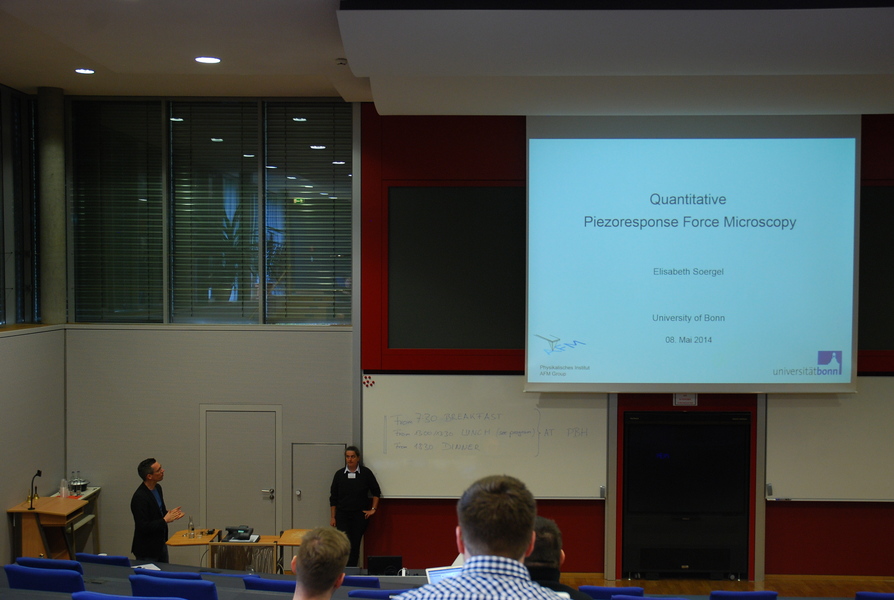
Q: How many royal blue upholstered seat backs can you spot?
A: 14